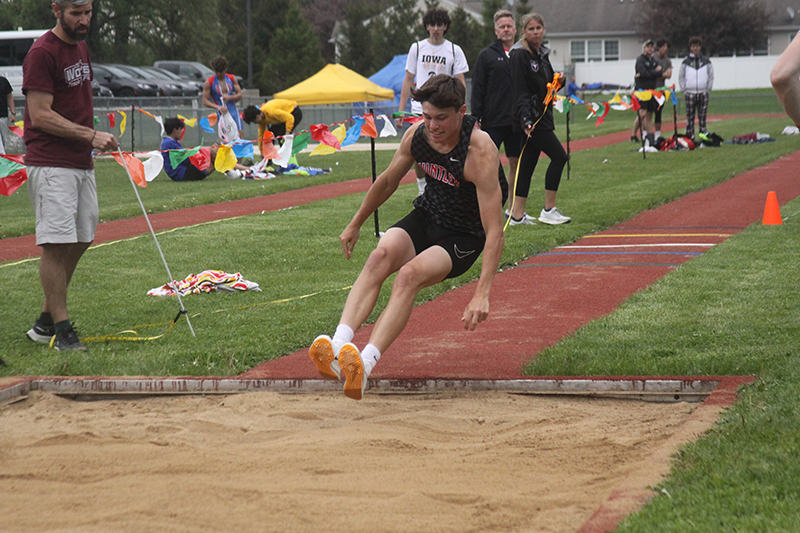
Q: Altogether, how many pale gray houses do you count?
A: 1